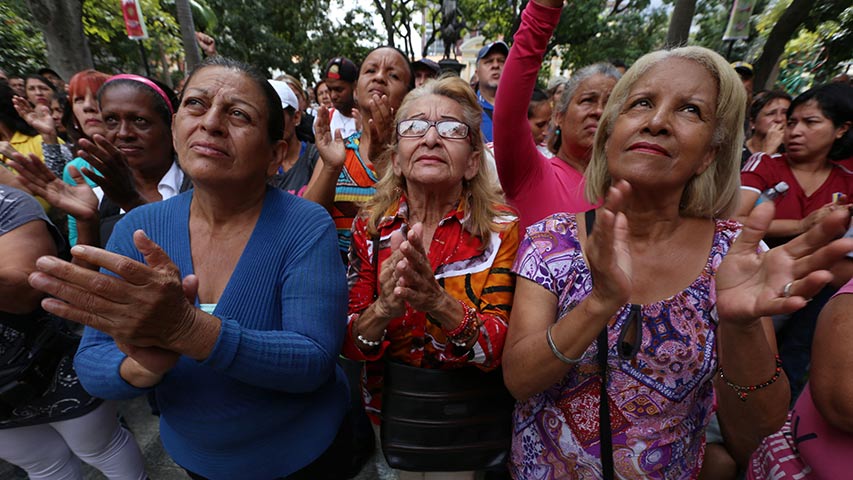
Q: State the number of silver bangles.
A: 1